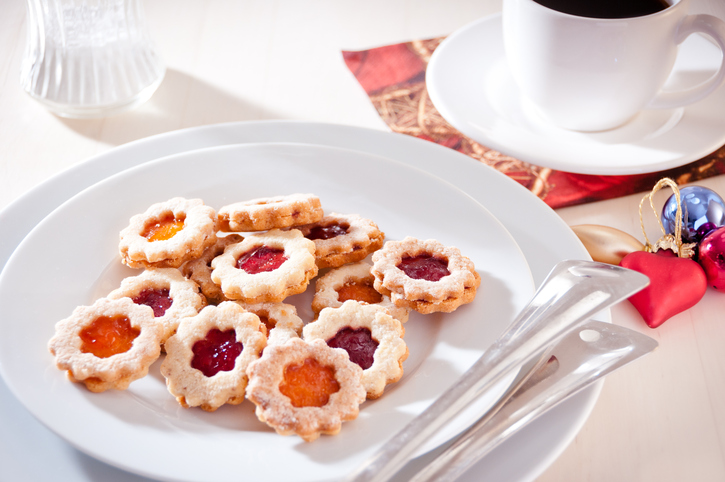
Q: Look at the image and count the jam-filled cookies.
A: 13